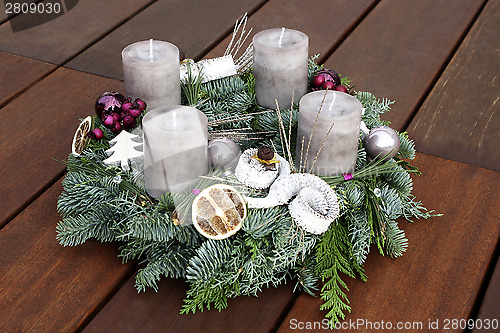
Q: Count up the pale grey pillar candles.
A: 4